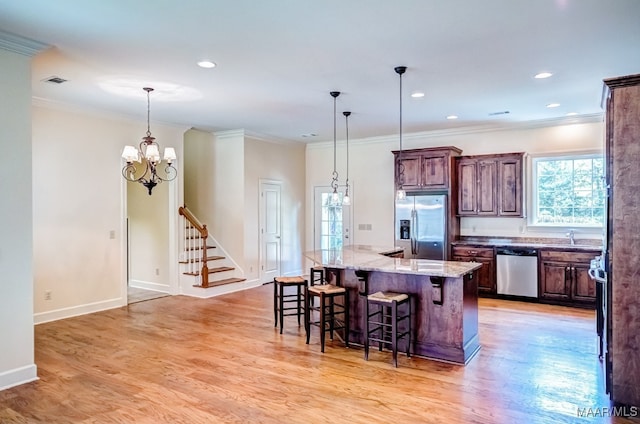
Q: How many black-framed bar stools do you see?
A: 4